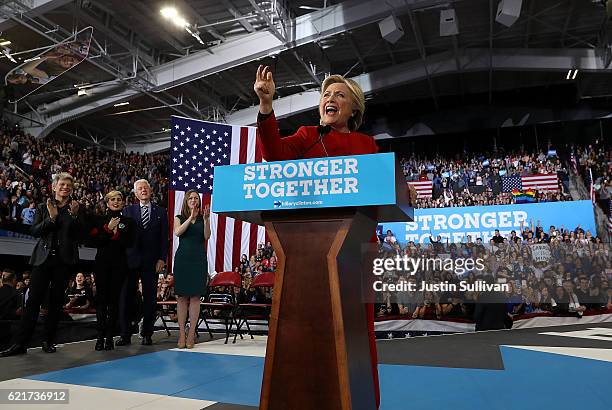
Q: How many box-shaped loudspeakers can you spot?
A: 3